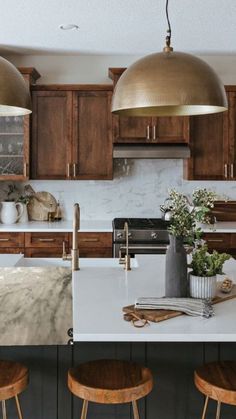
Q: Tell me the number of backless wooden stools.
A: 3